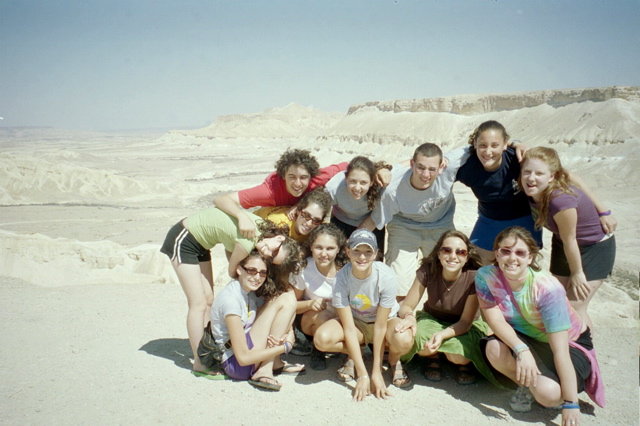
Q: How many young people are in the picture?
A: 12